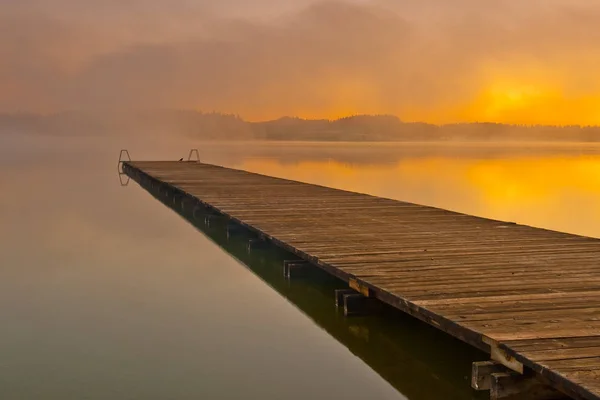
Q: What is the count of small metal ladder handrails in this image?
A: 2